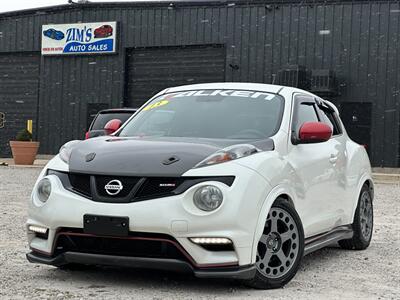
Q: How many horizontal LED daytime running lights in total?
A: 2